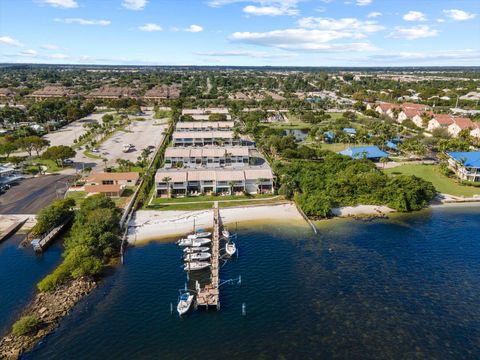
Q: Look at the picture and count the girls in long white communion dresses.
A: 0